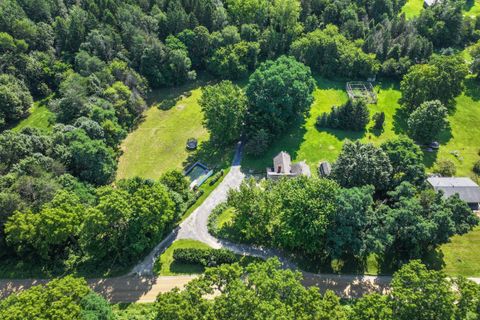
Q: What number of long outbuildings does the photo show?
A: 1